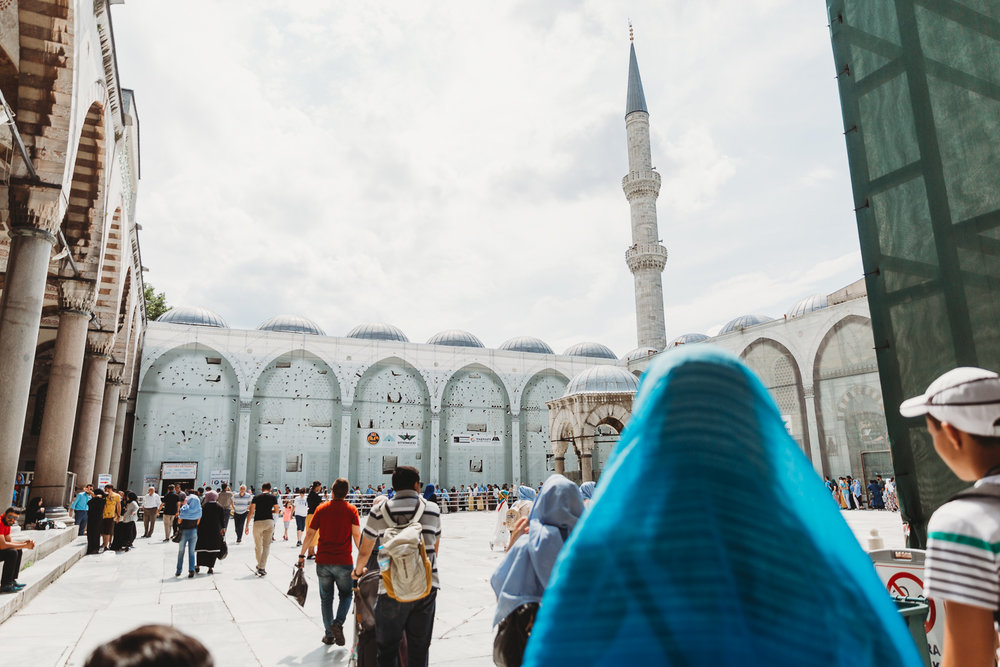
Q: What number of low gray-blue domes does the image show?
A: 11